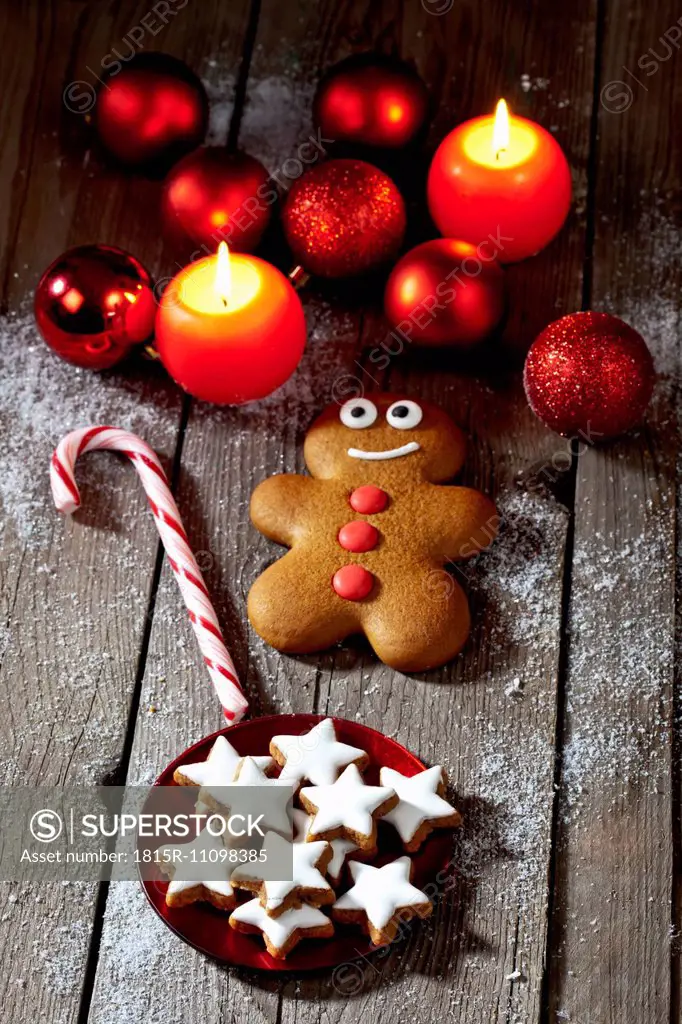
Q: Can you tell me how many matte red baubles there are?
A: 4